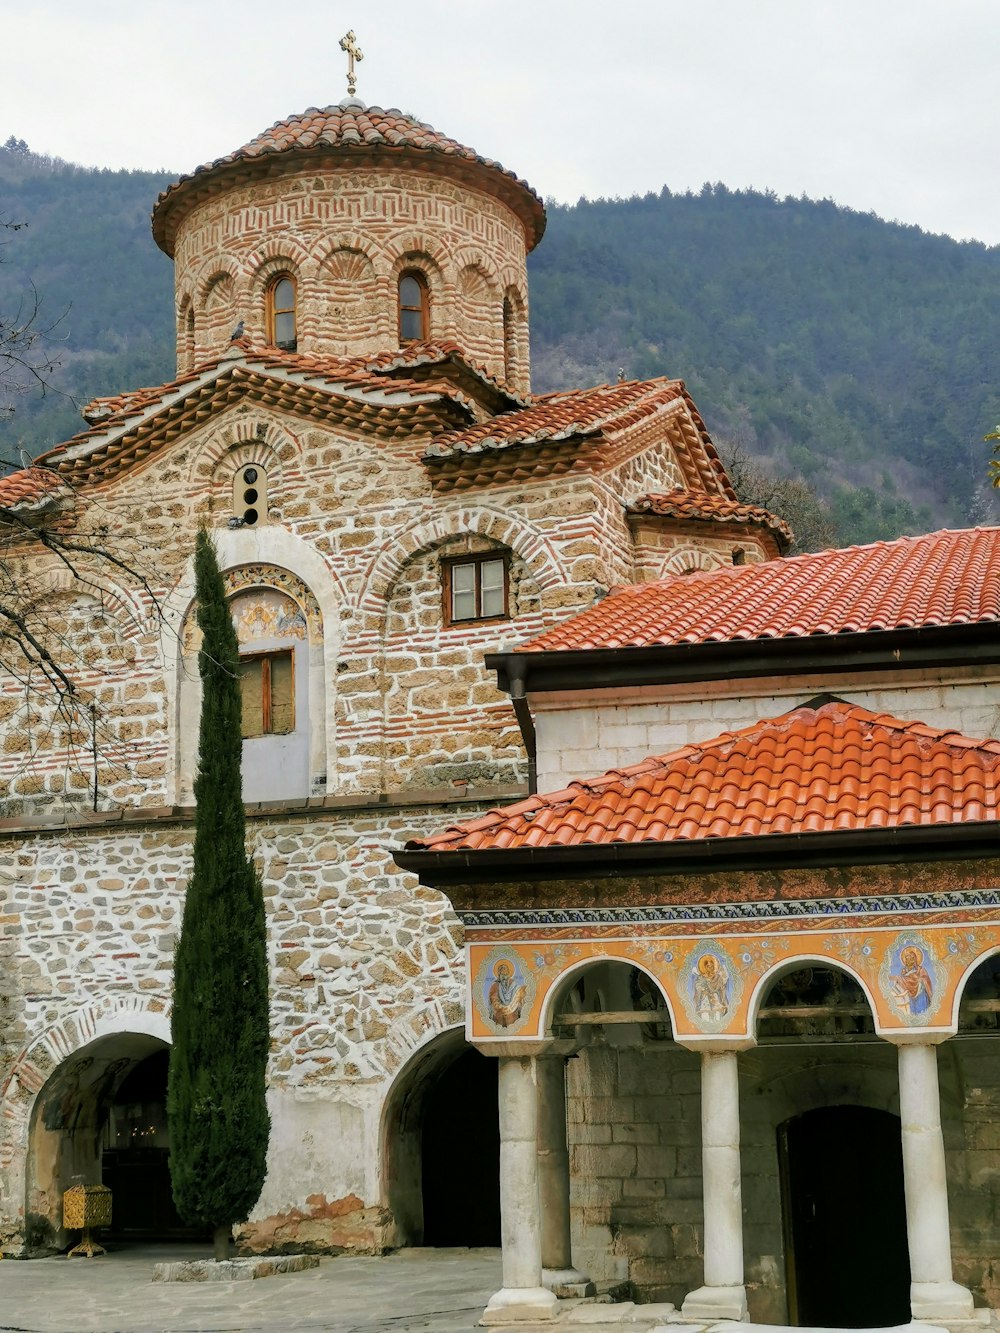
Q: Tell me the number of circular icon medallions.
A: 3